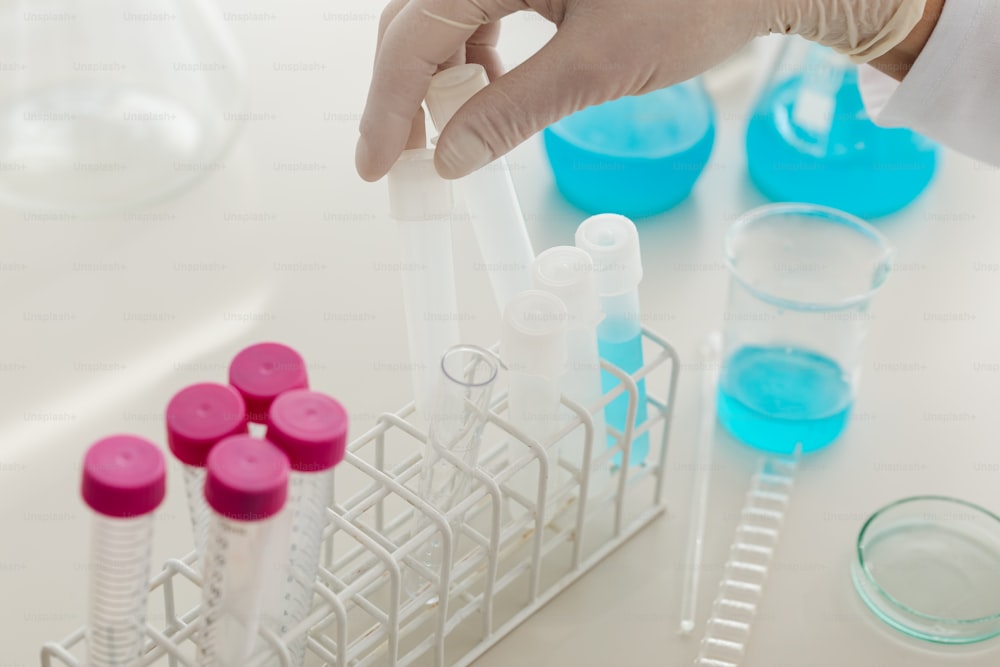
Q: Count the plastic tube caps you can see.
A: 10